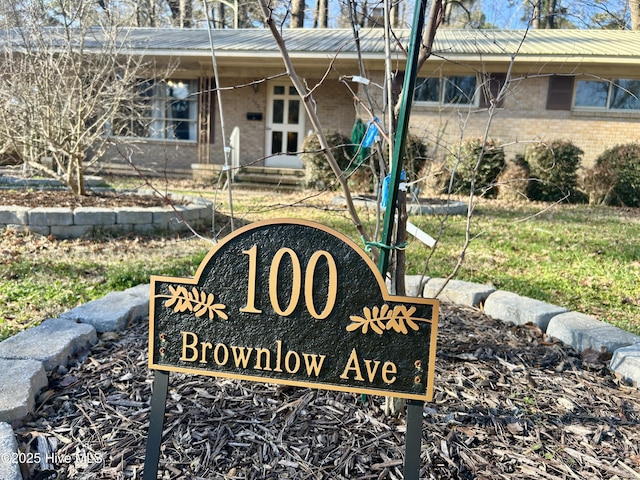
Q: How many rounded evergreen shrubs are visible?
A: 5